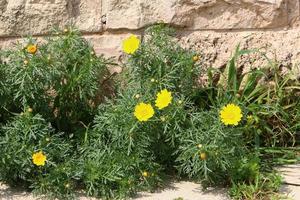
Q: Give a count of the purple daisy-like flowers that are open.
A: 0